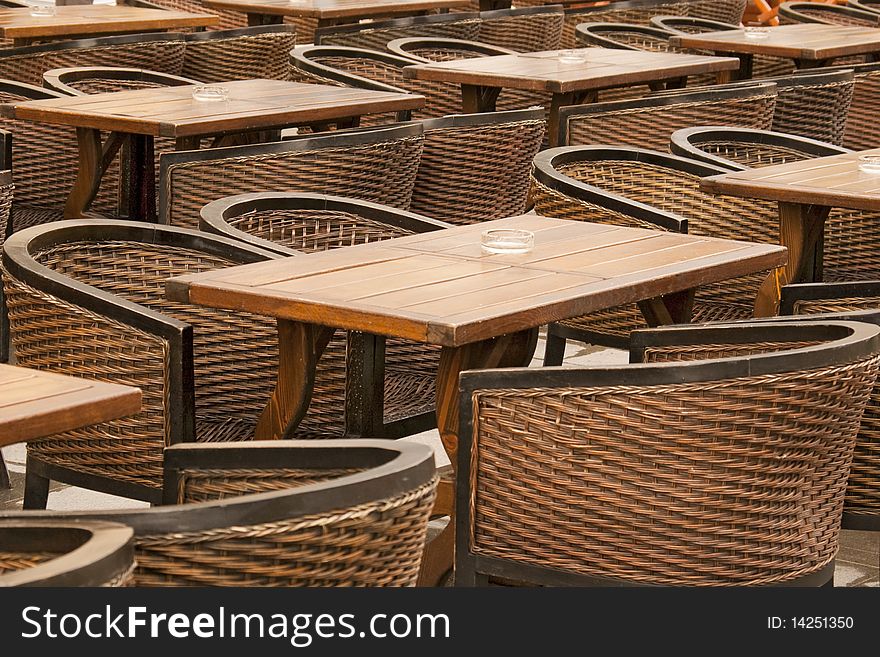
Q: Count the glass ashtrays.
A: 6